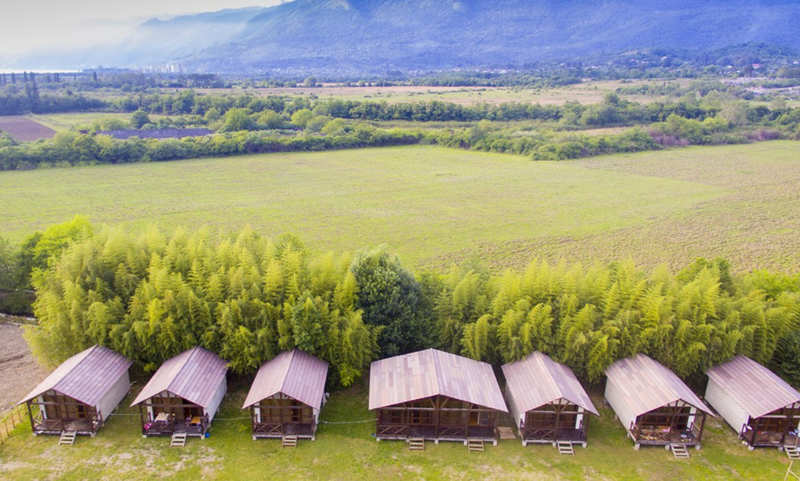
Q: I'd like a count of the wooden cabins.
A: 7